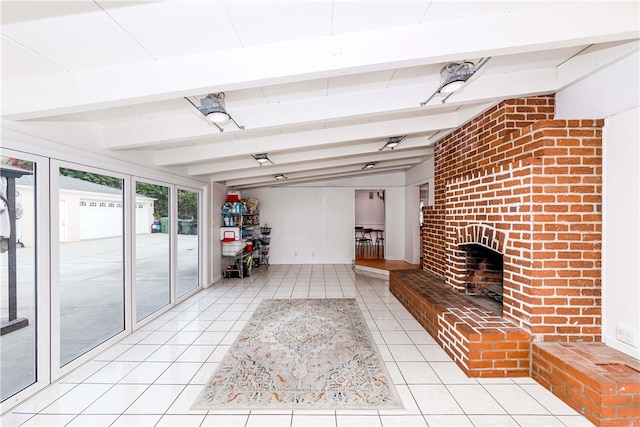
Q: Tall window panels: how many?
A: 4